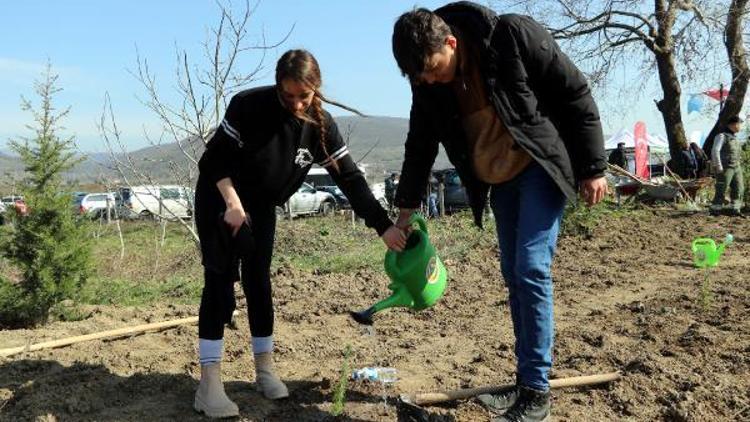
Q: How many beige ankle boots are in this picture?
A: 2